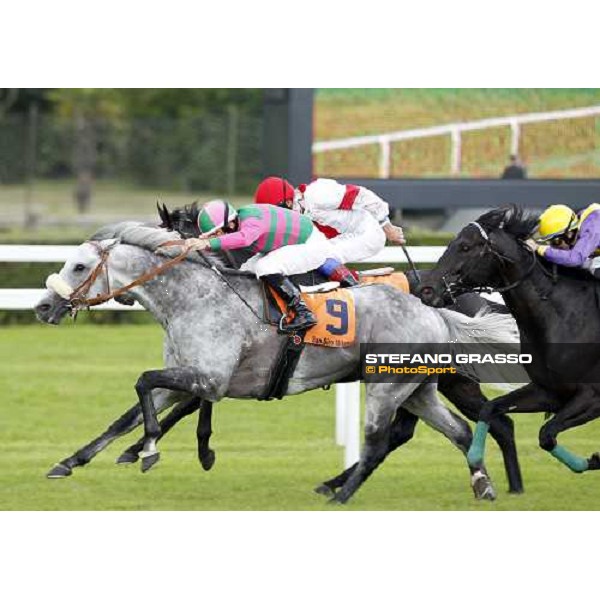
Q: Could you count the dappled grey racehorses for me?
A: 1